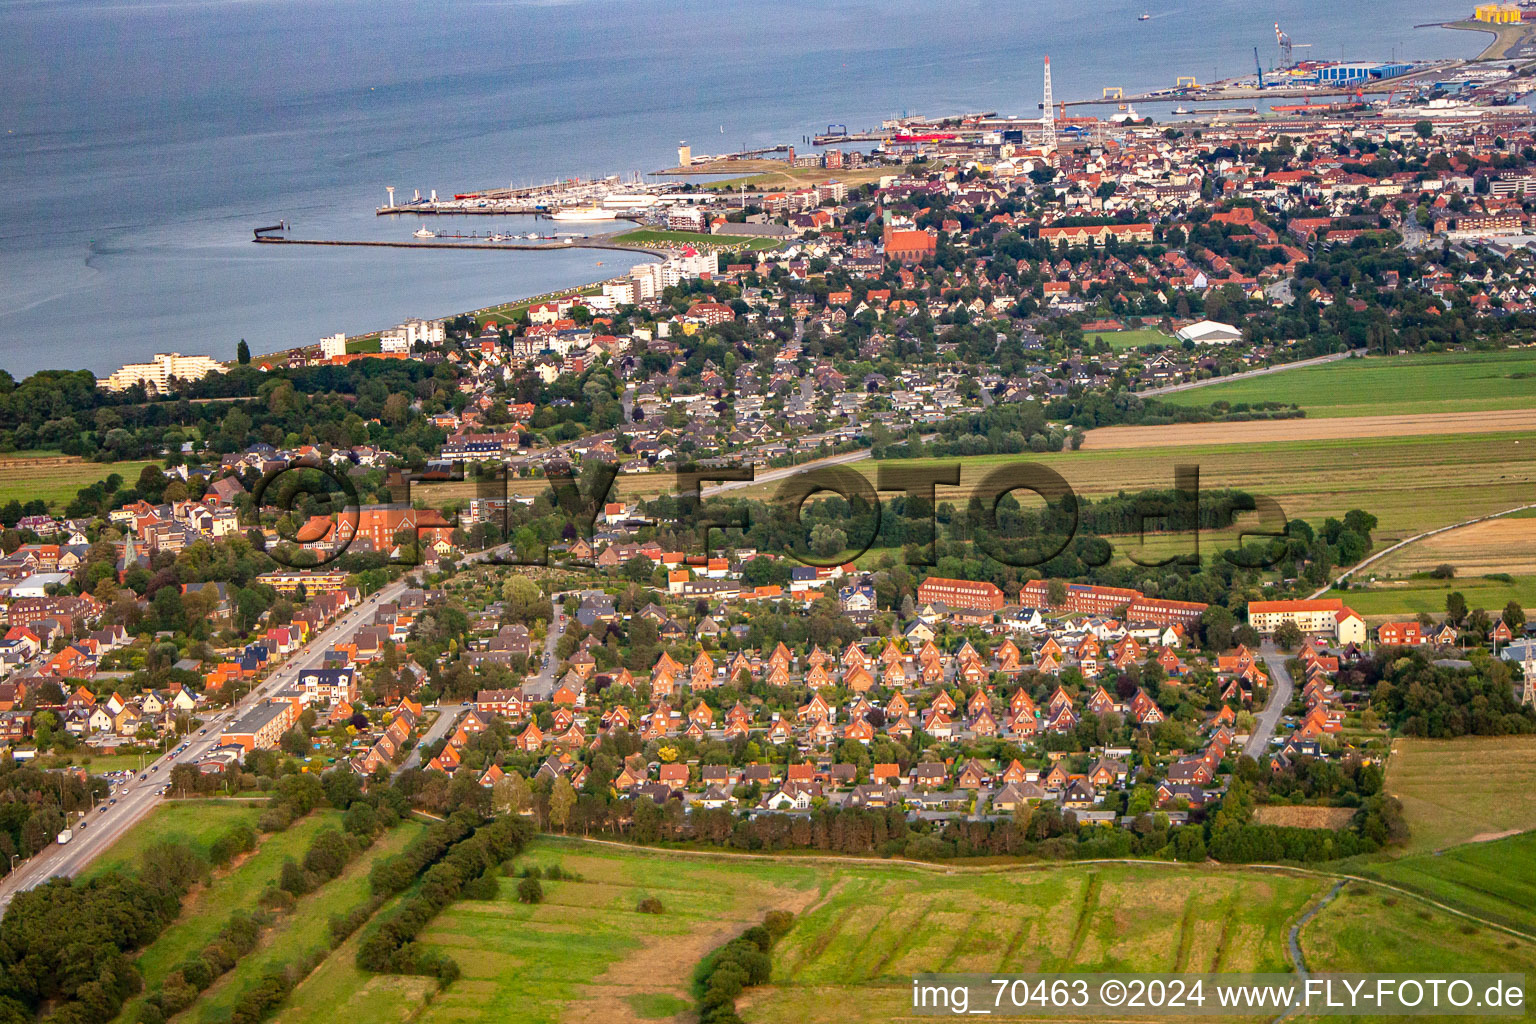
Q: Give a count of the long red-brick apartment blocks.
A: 3